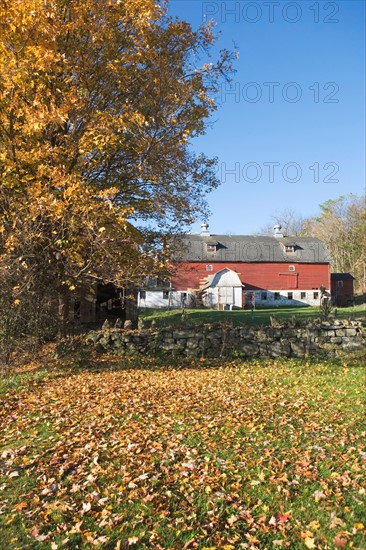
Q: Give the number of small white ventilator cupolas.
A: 2